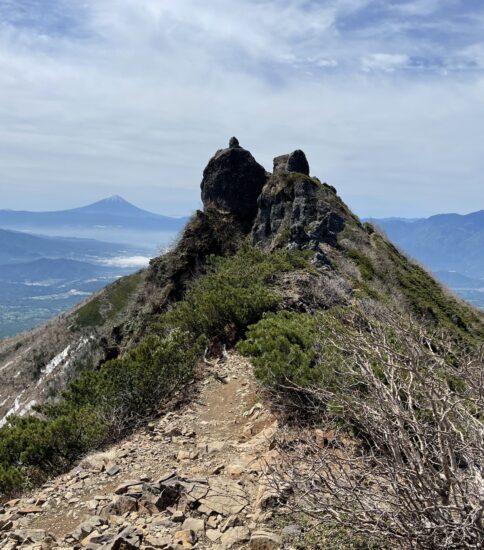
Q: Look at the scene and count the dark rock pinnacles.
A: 2